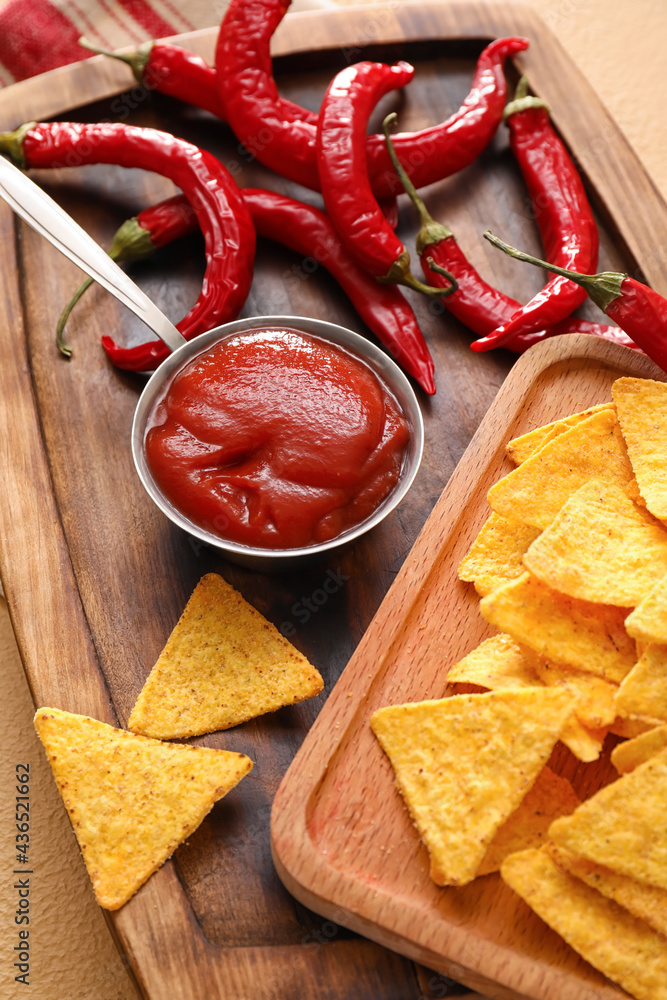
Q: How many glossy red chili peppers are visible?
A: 8